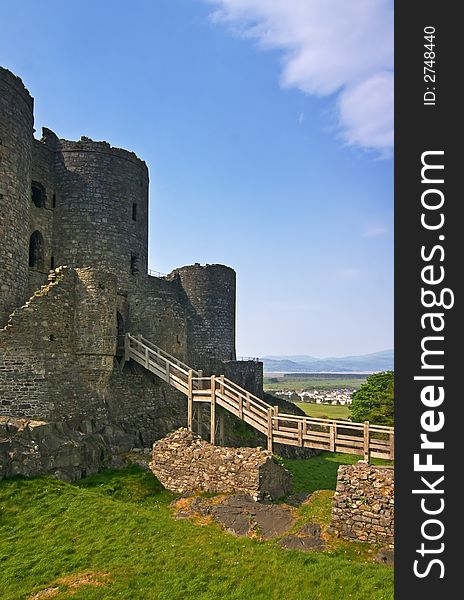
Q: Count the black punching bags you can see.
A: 0